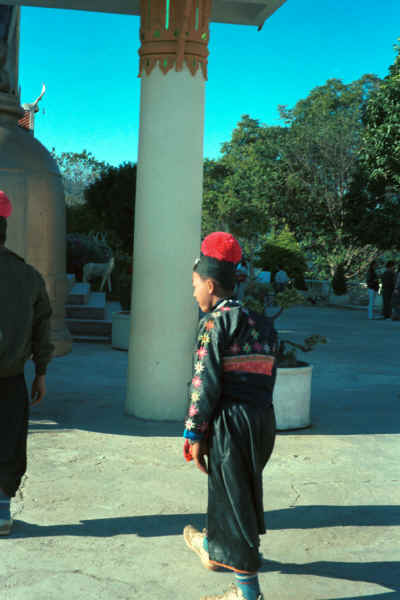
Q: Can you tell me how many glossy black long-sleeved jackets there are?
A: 1